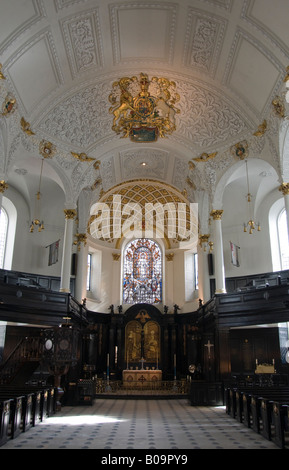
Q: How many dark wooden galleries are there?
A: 2